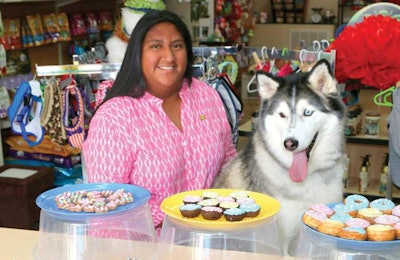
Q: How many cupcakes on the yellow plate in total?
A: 11